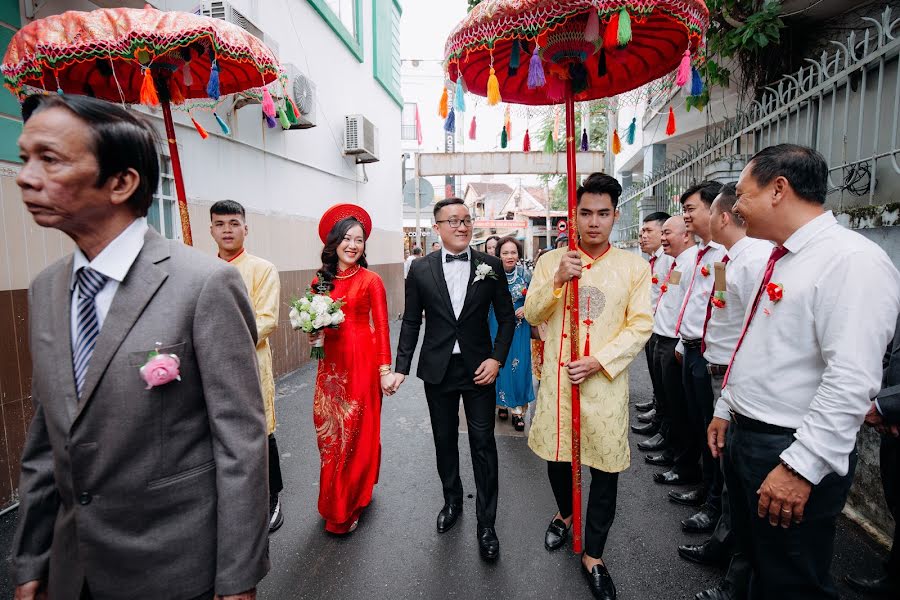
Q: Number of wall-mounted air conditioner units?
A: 3